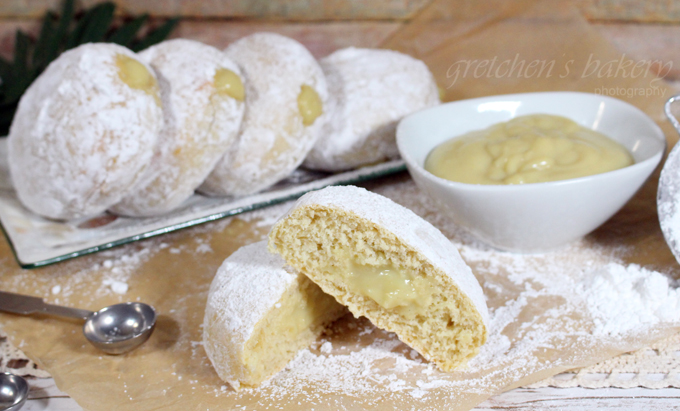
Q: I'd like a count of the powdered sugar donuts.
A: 5